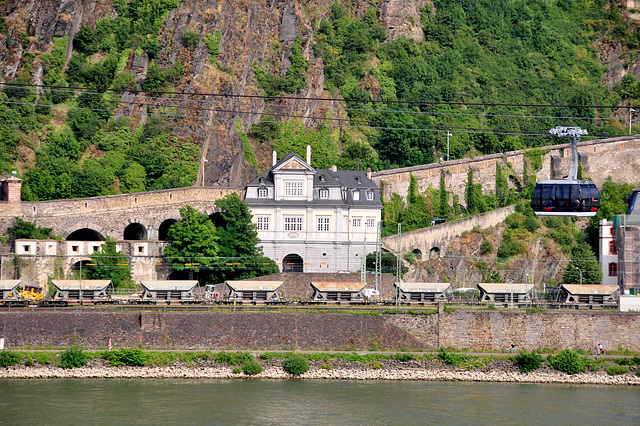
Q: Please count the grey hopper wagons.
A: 8